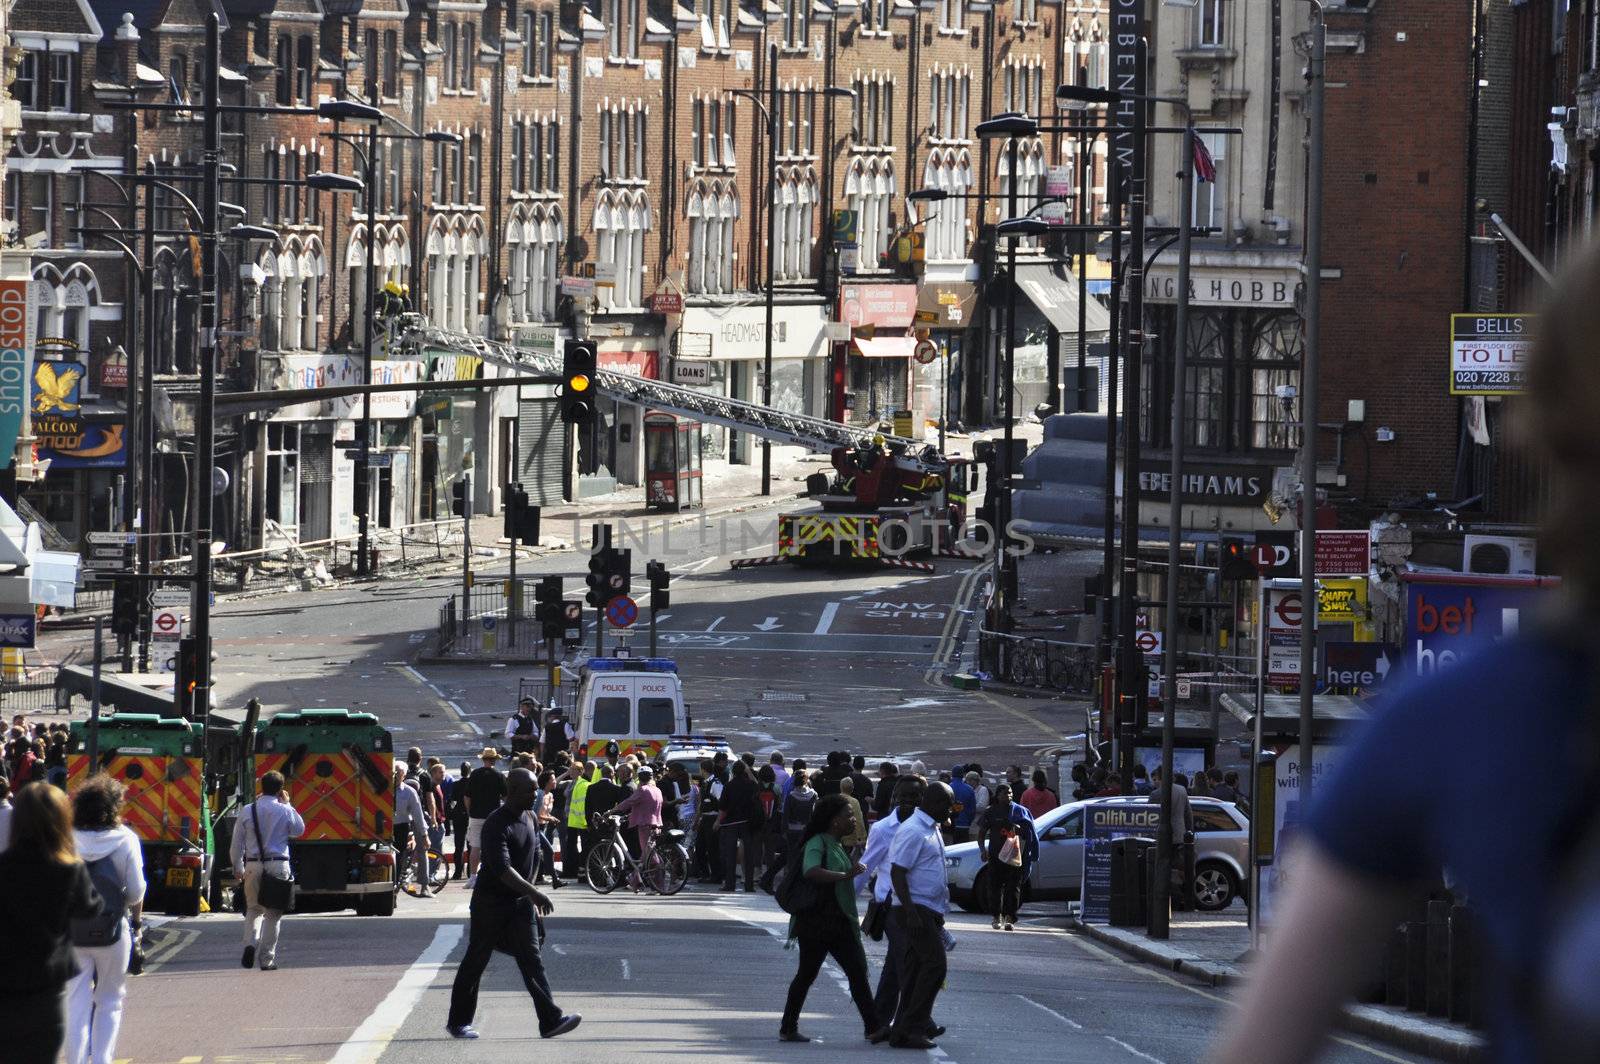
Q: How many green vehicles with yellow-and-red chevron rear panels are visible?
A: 2